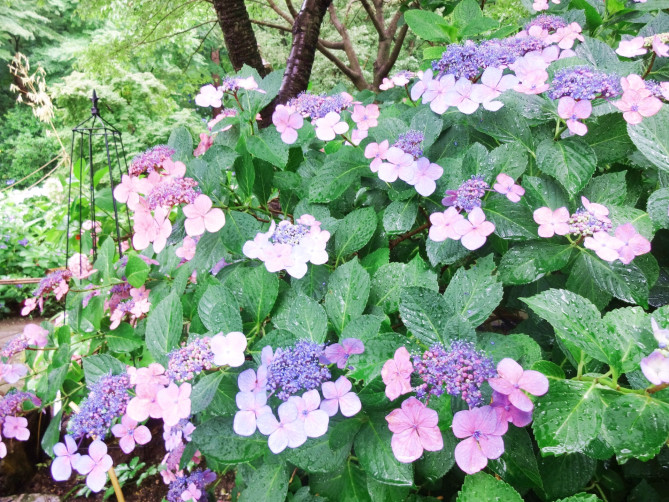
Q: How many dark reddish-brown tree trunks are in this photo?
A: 2